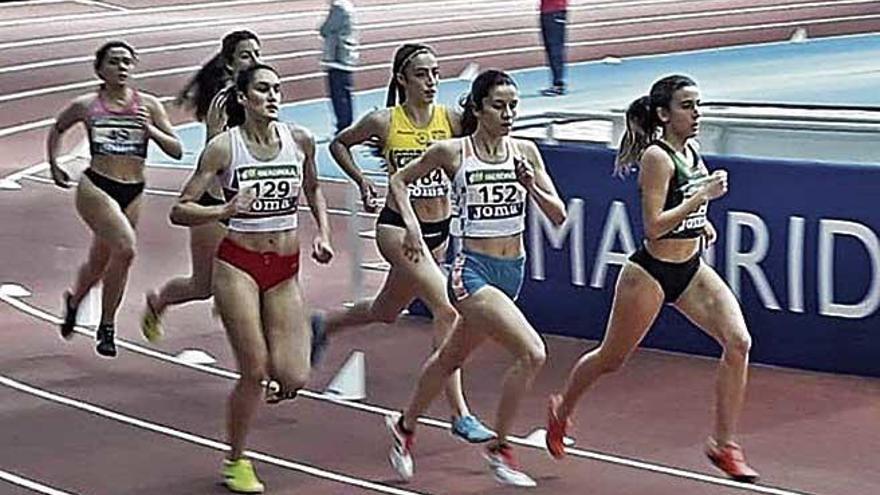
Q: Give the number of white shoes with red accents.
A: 2